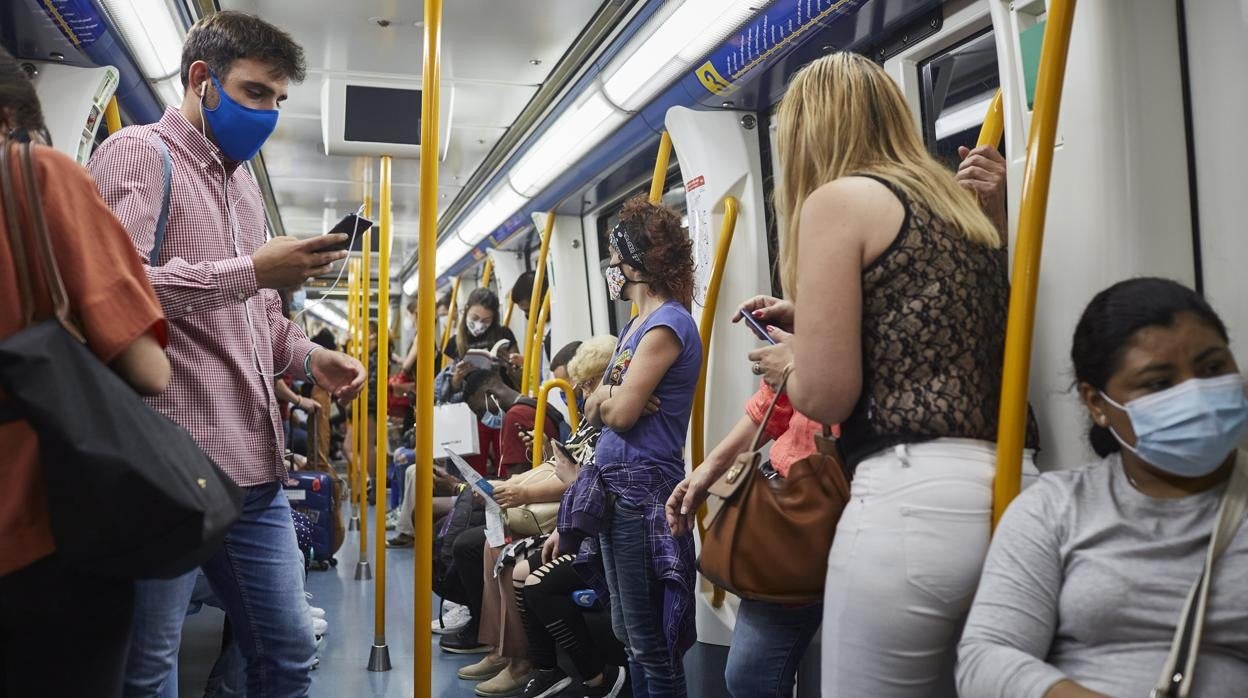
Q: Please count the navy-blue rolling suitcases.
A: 1